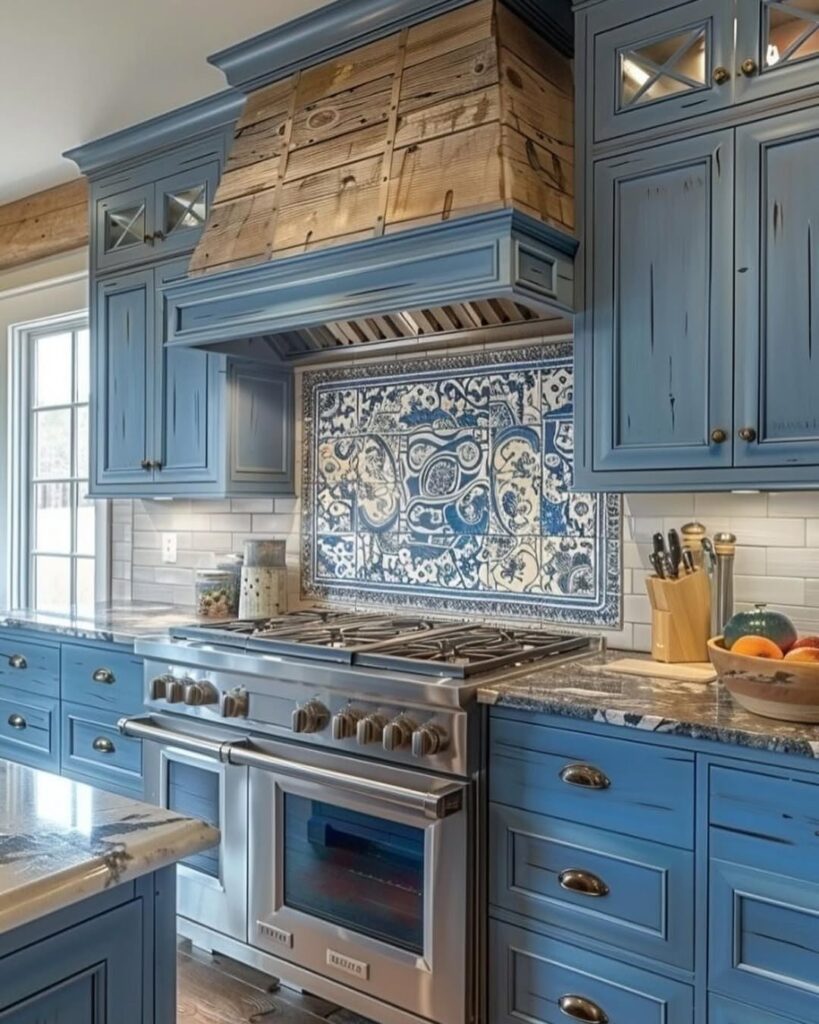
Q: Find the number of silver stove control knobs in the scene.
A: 9